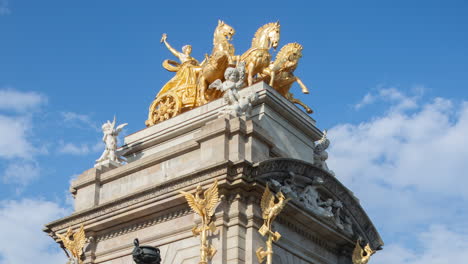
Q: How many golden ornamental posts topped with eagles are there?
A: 4